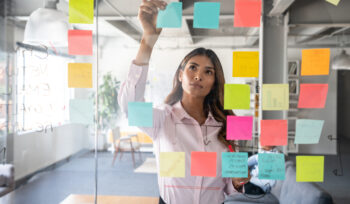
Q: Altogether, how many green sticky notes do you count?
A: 3